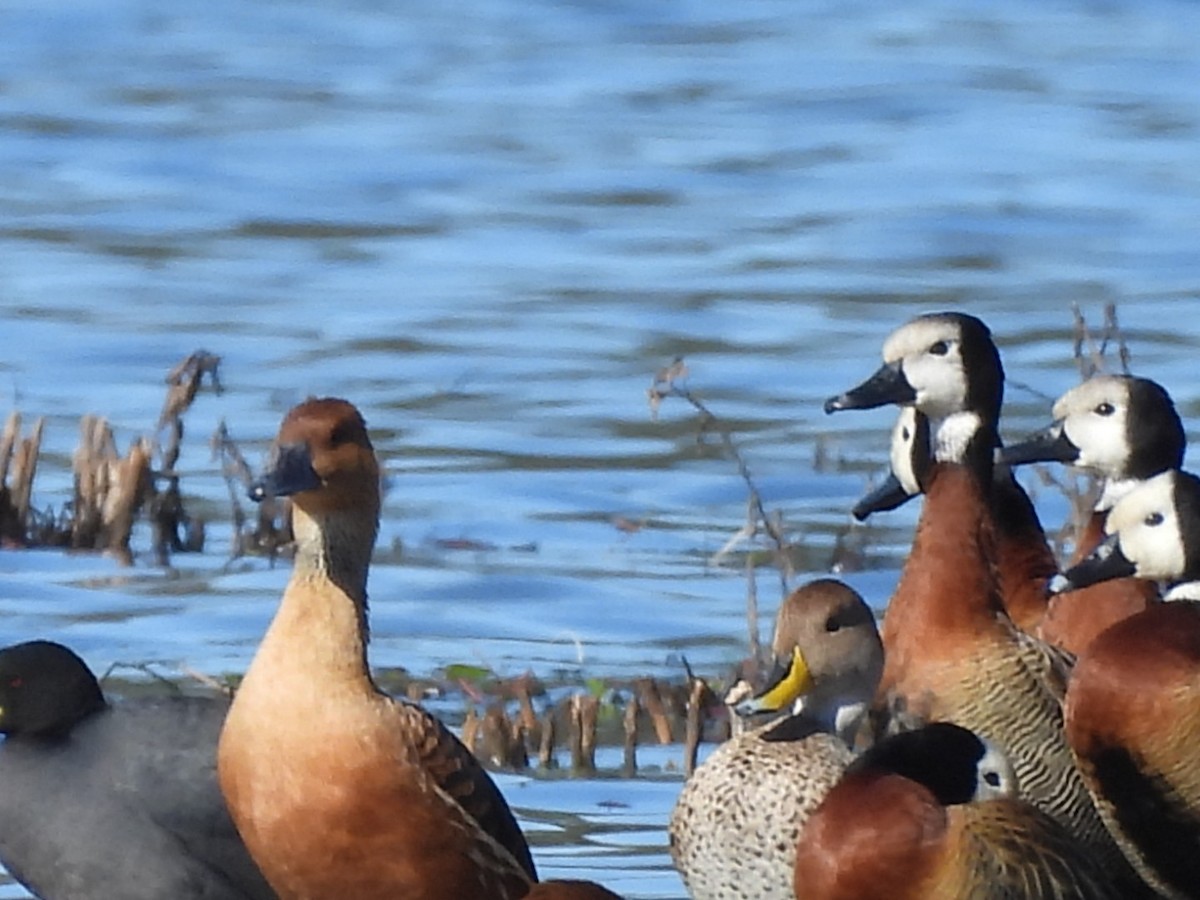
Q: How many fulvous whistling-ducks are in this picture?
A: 1